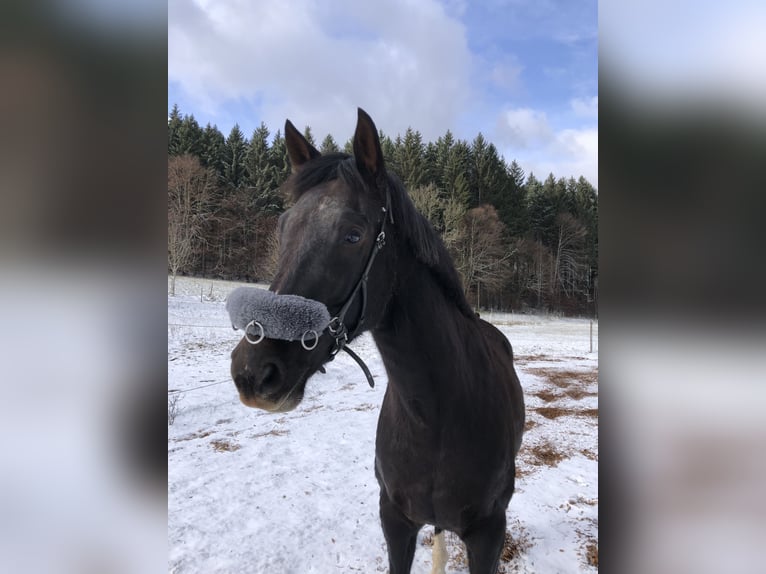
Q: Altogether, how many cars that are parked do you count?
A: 0